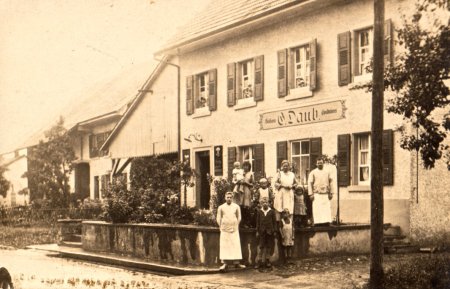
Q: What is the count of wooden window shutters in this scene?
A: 14